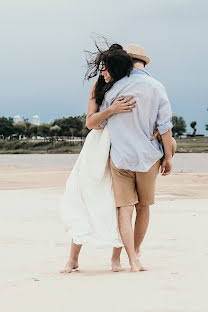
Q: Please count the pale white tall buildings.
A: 2